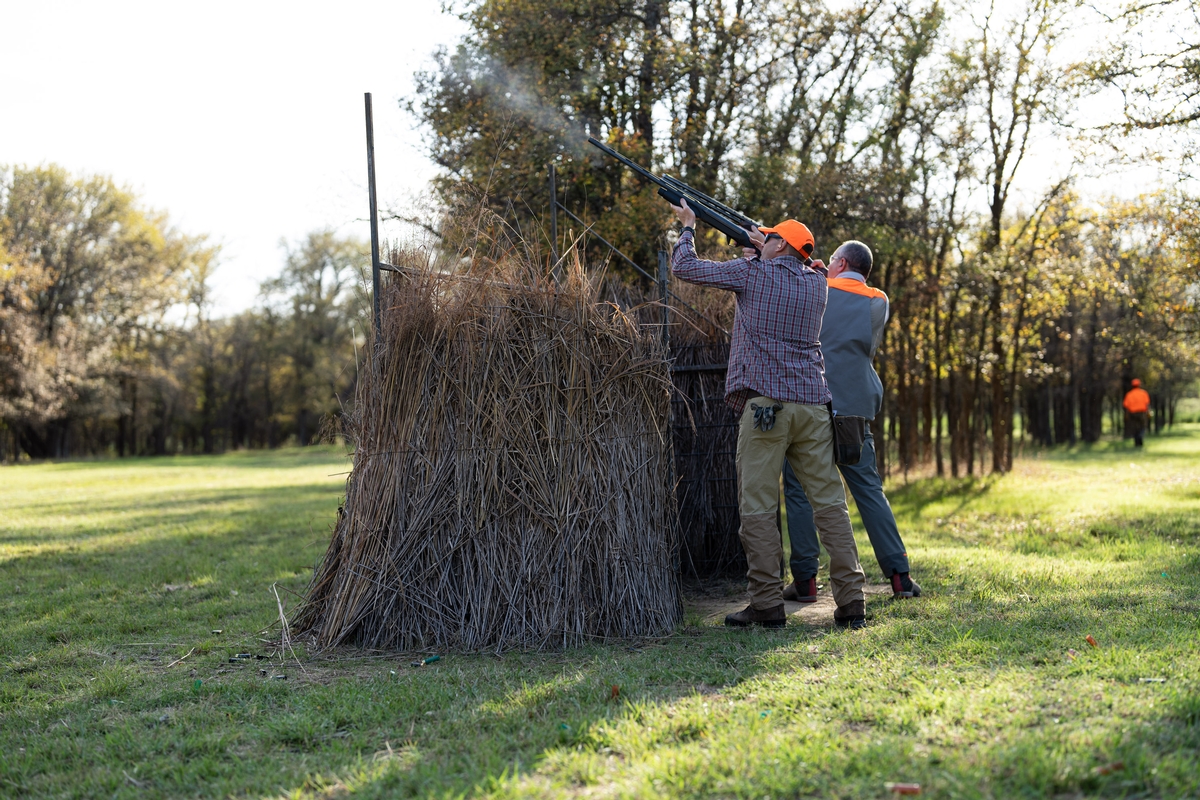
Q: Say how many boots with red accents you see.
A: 2